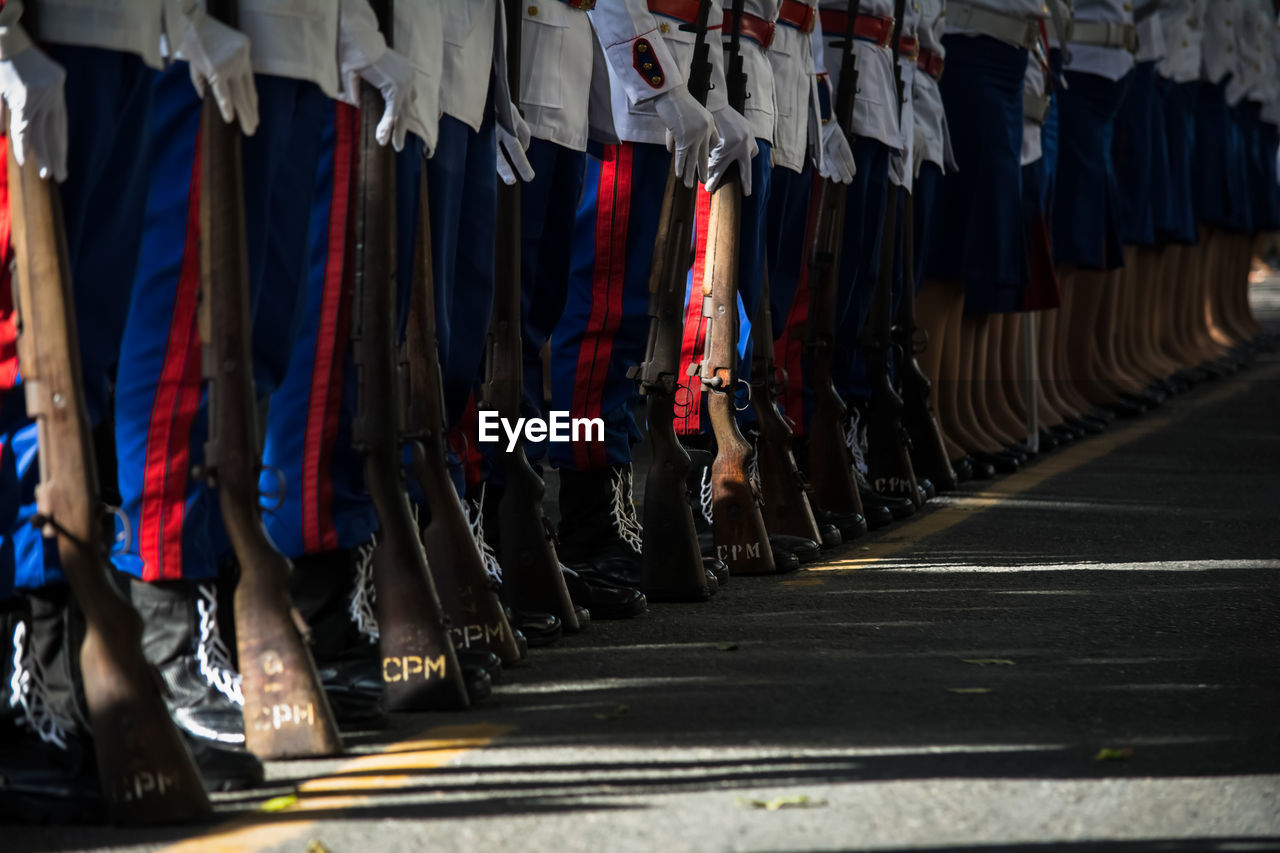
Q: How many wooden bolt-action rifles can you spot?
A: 11